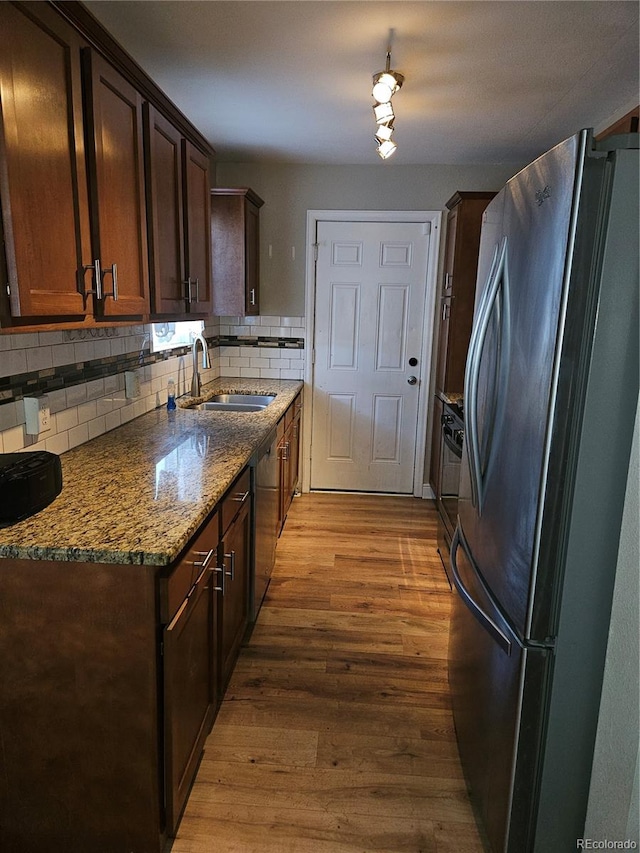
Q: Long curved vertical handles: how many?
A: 2